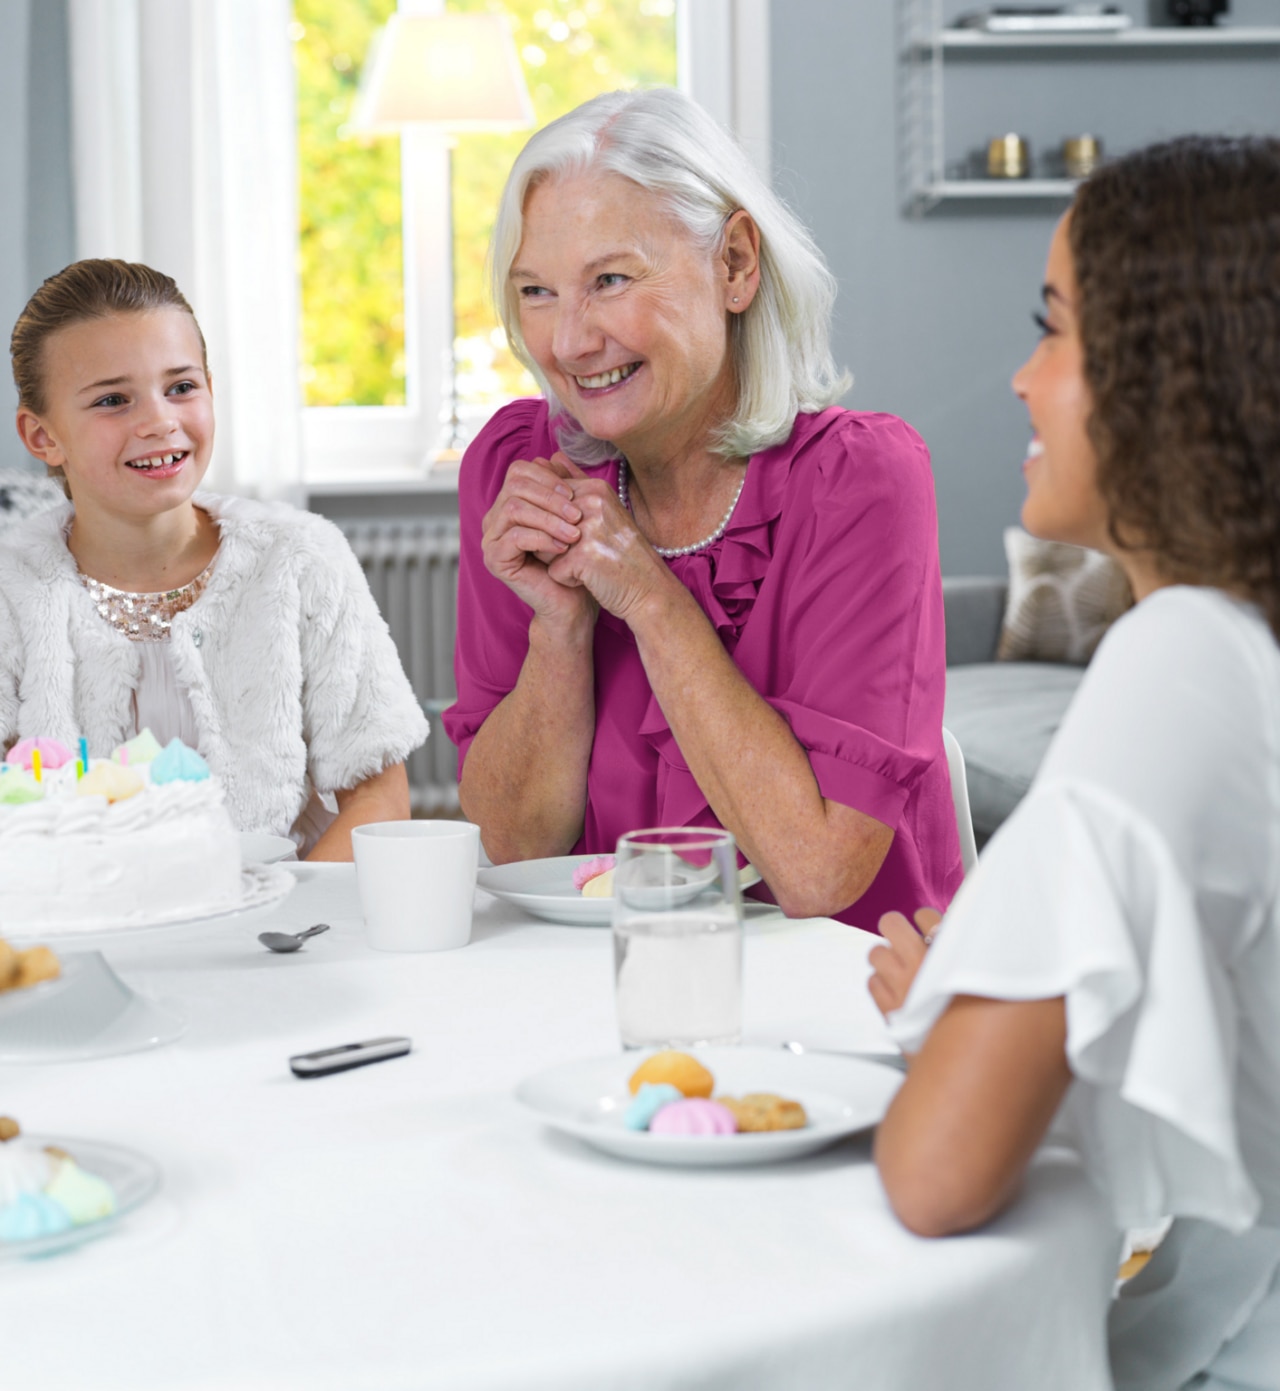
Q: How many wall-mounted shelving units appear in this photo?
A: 1